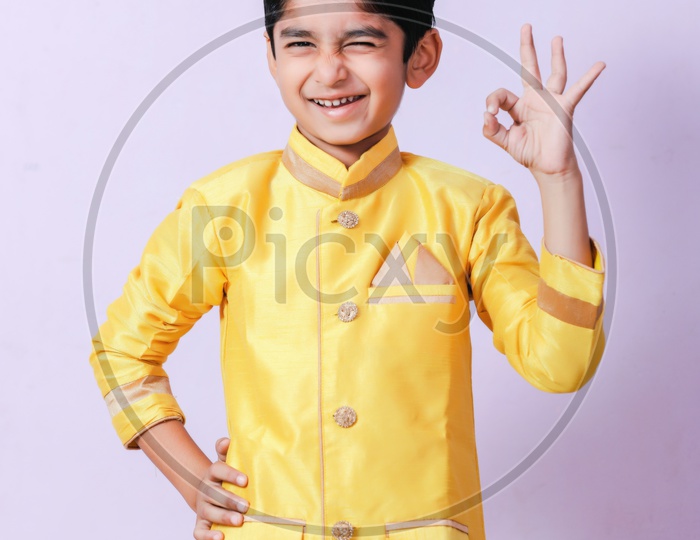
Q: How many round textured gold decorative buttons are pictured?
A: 4